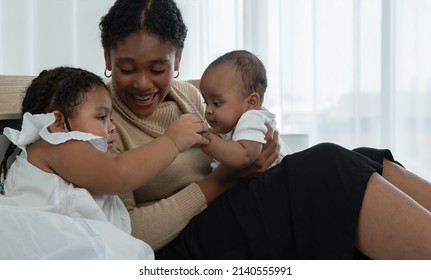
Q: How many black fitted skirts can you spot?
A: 1